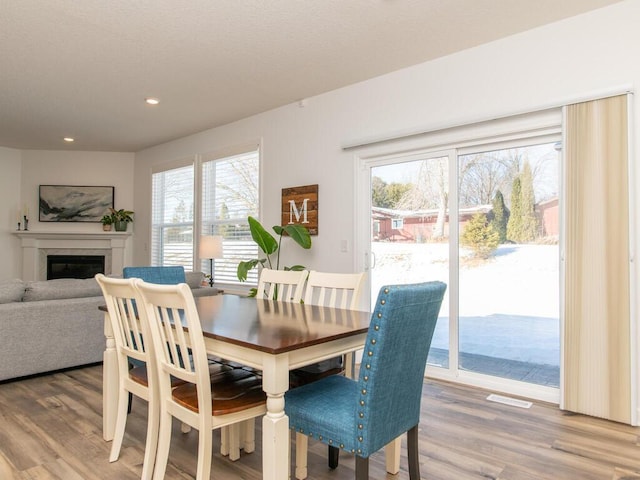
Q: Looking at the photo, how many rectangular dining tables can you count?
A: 1